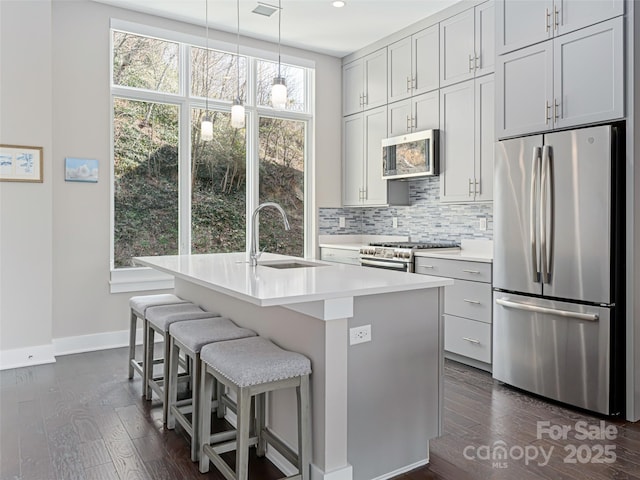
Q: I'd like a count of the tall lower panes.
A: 3